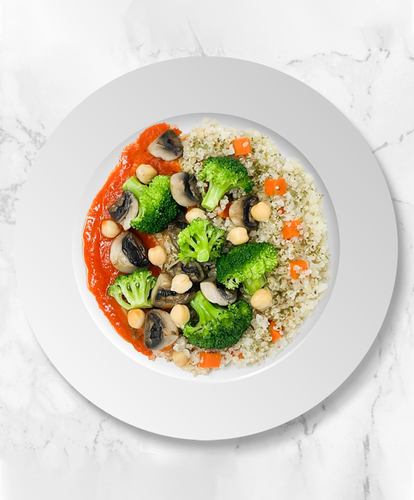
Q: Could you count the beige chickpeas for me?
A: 11